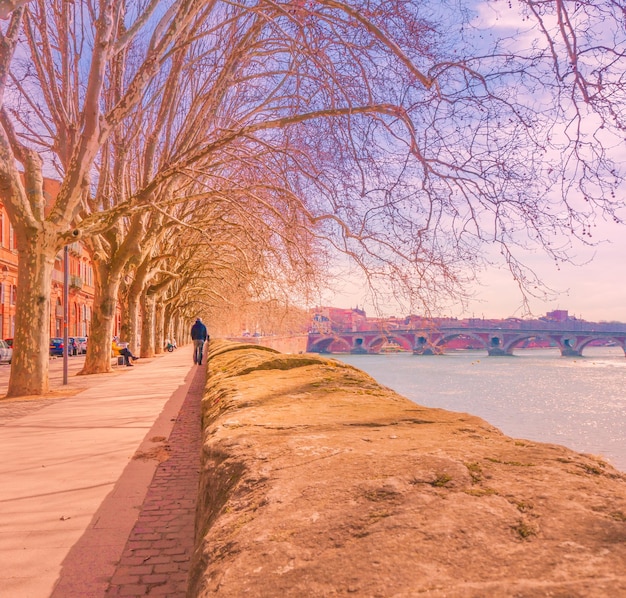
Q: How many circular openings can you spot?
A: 4